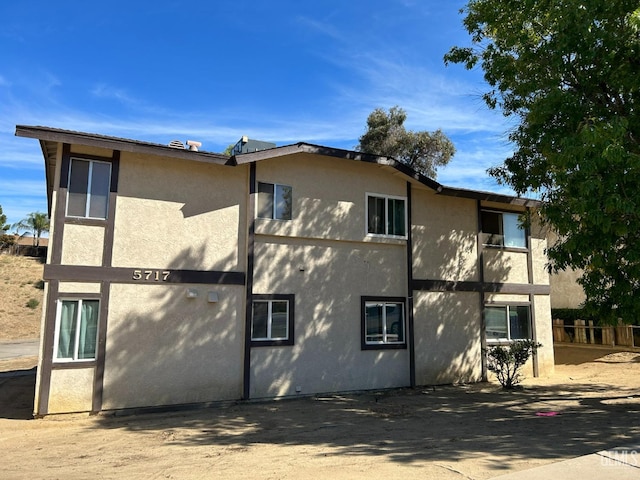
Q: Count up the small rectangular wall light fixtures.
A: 2